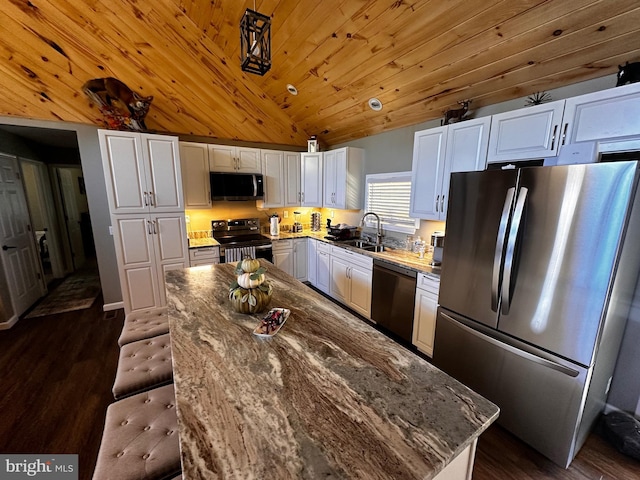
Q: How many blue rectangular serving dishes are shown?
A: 0